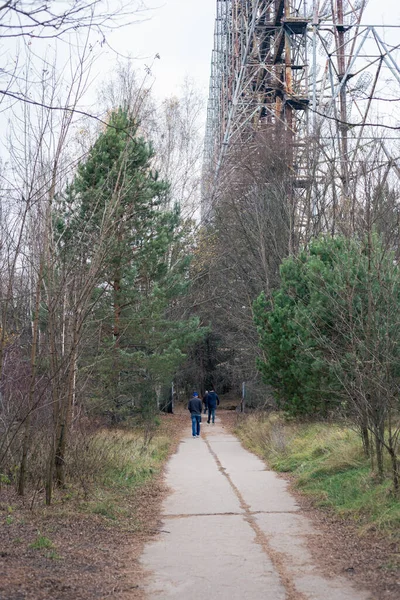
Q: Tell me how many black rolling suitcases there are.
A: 0